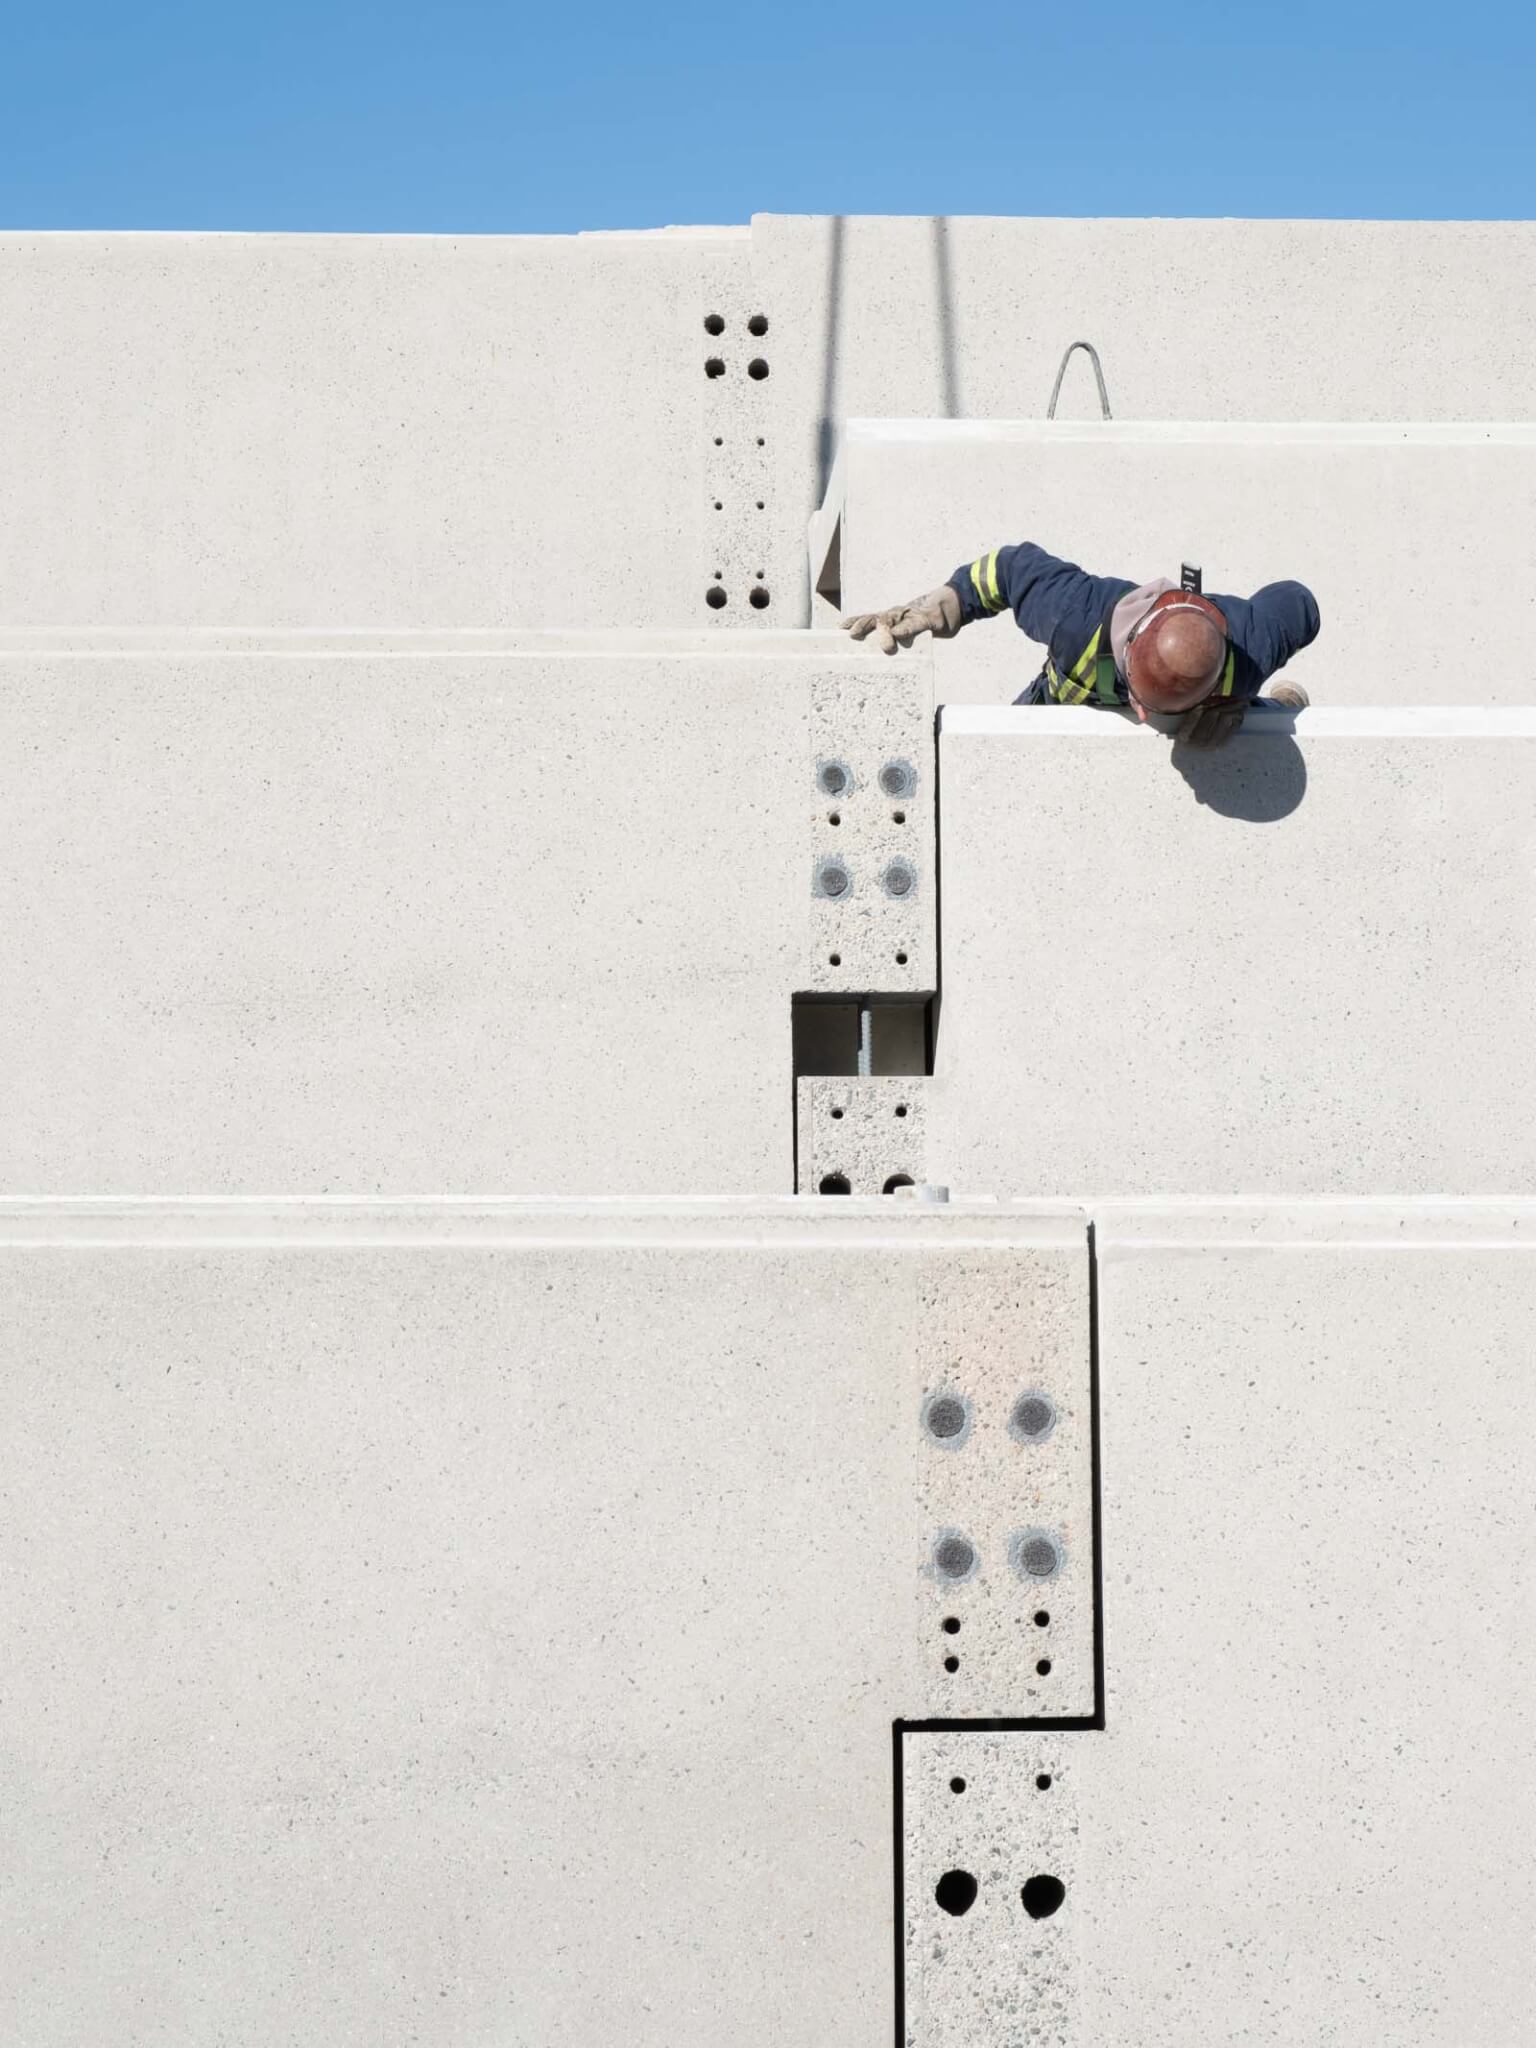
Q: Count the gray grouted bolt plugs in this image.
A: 8